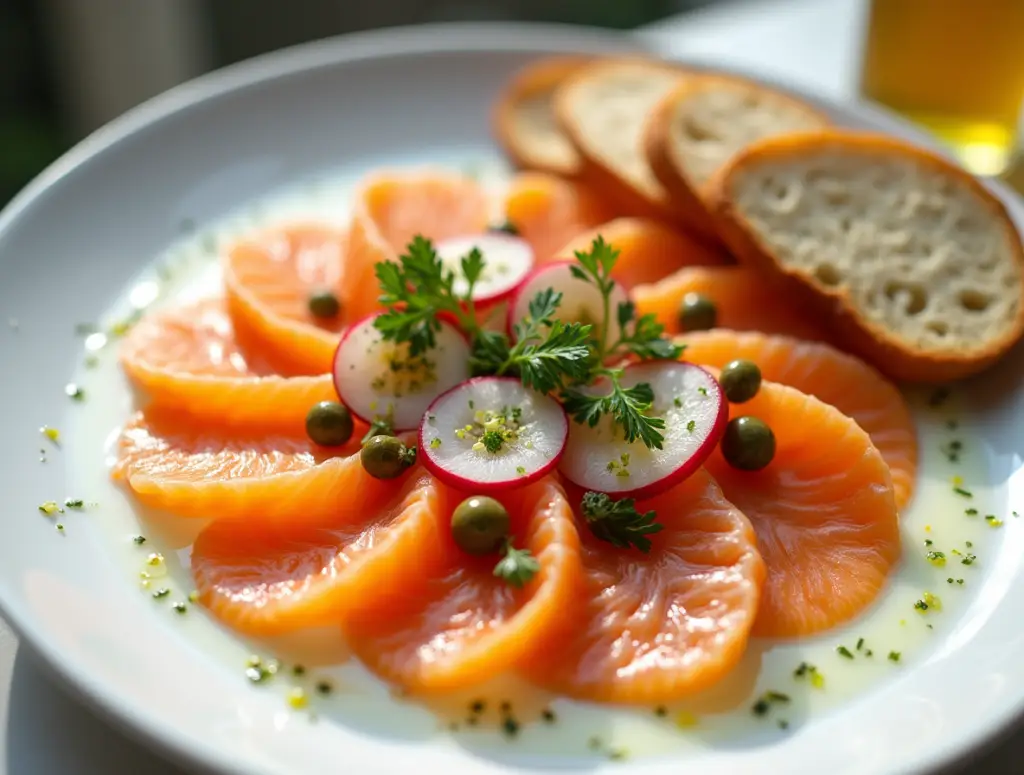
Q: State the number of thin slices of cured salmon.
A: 12